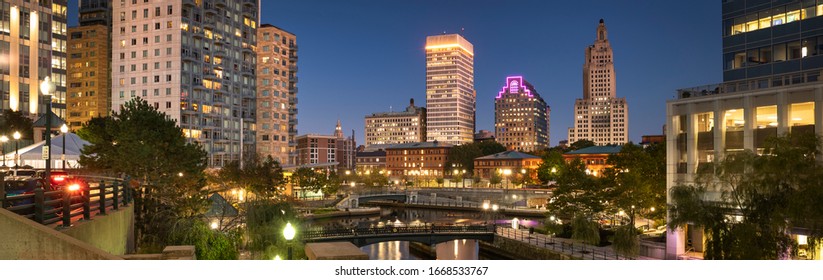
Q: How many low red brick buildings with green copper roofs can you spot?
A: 3